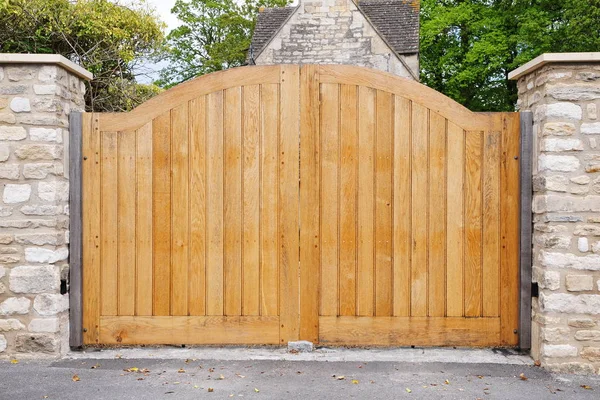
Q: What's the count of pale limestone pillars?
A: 2